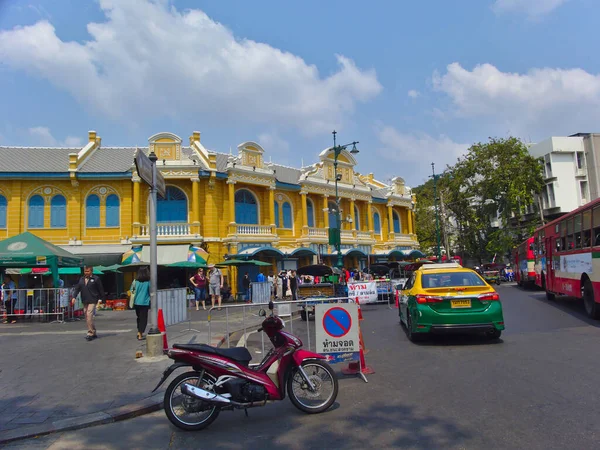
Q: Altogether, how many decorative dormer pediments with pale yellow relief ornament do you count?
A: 4